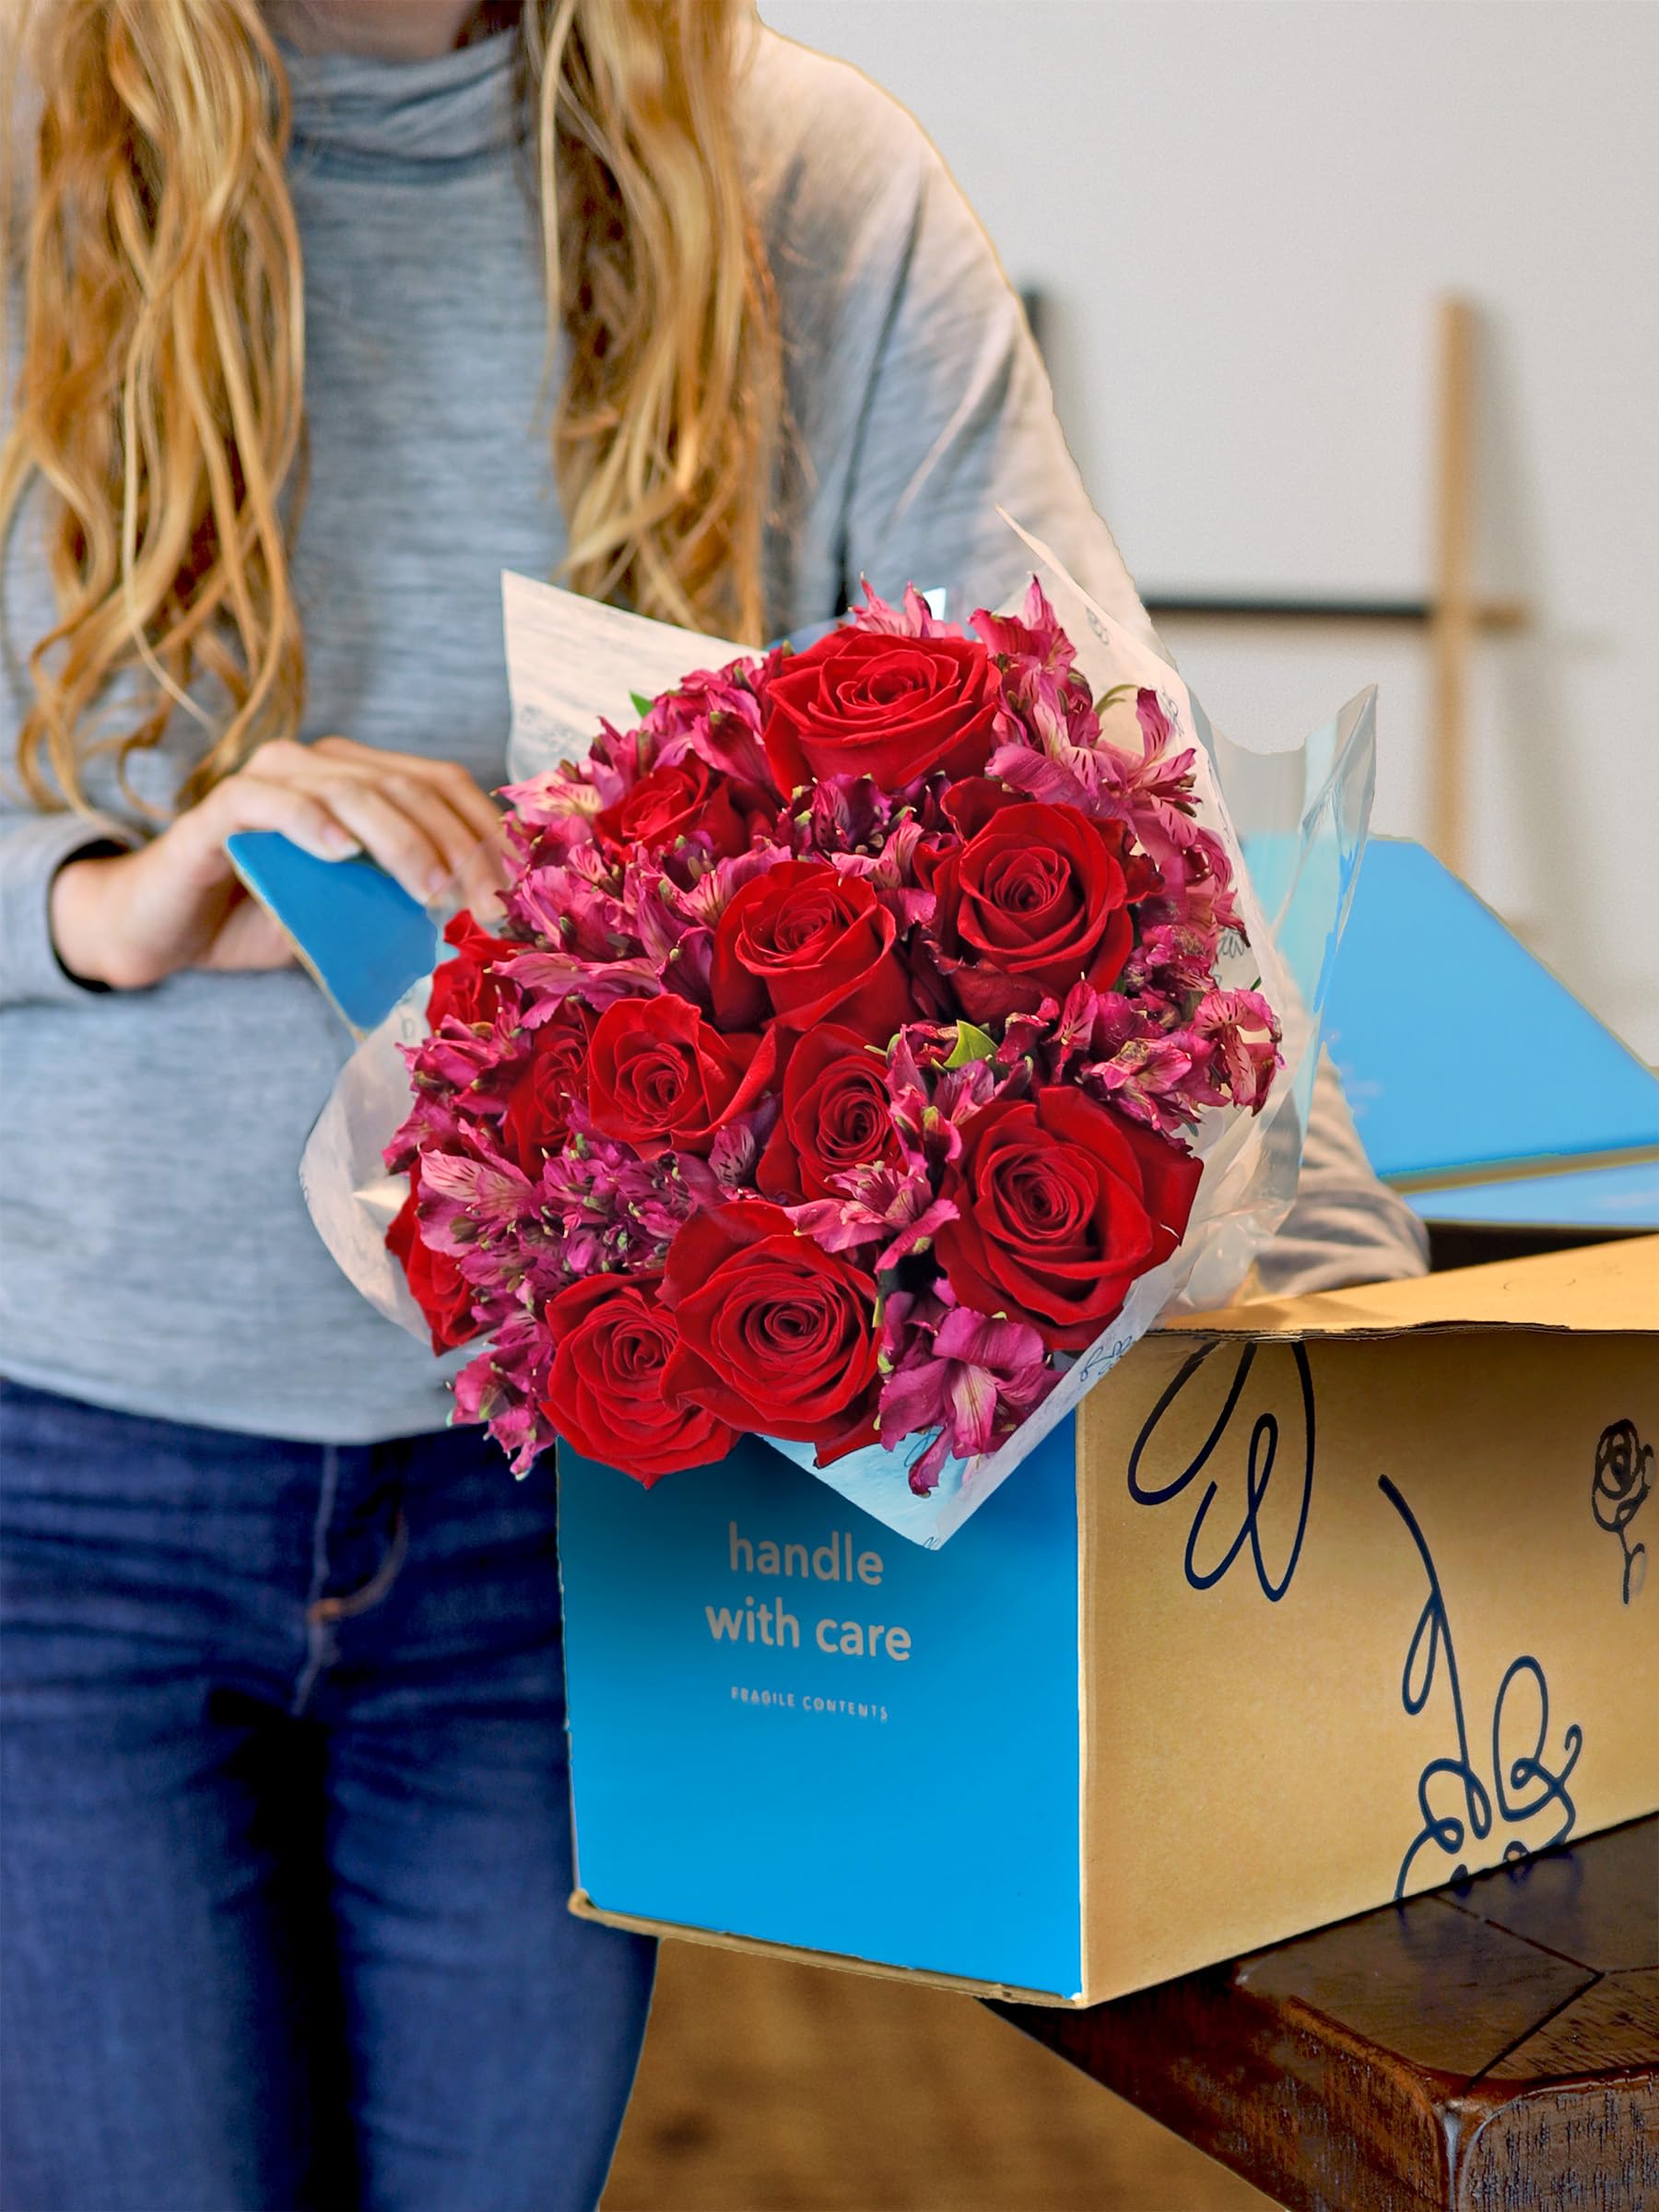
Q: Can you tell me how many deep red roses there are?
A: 12